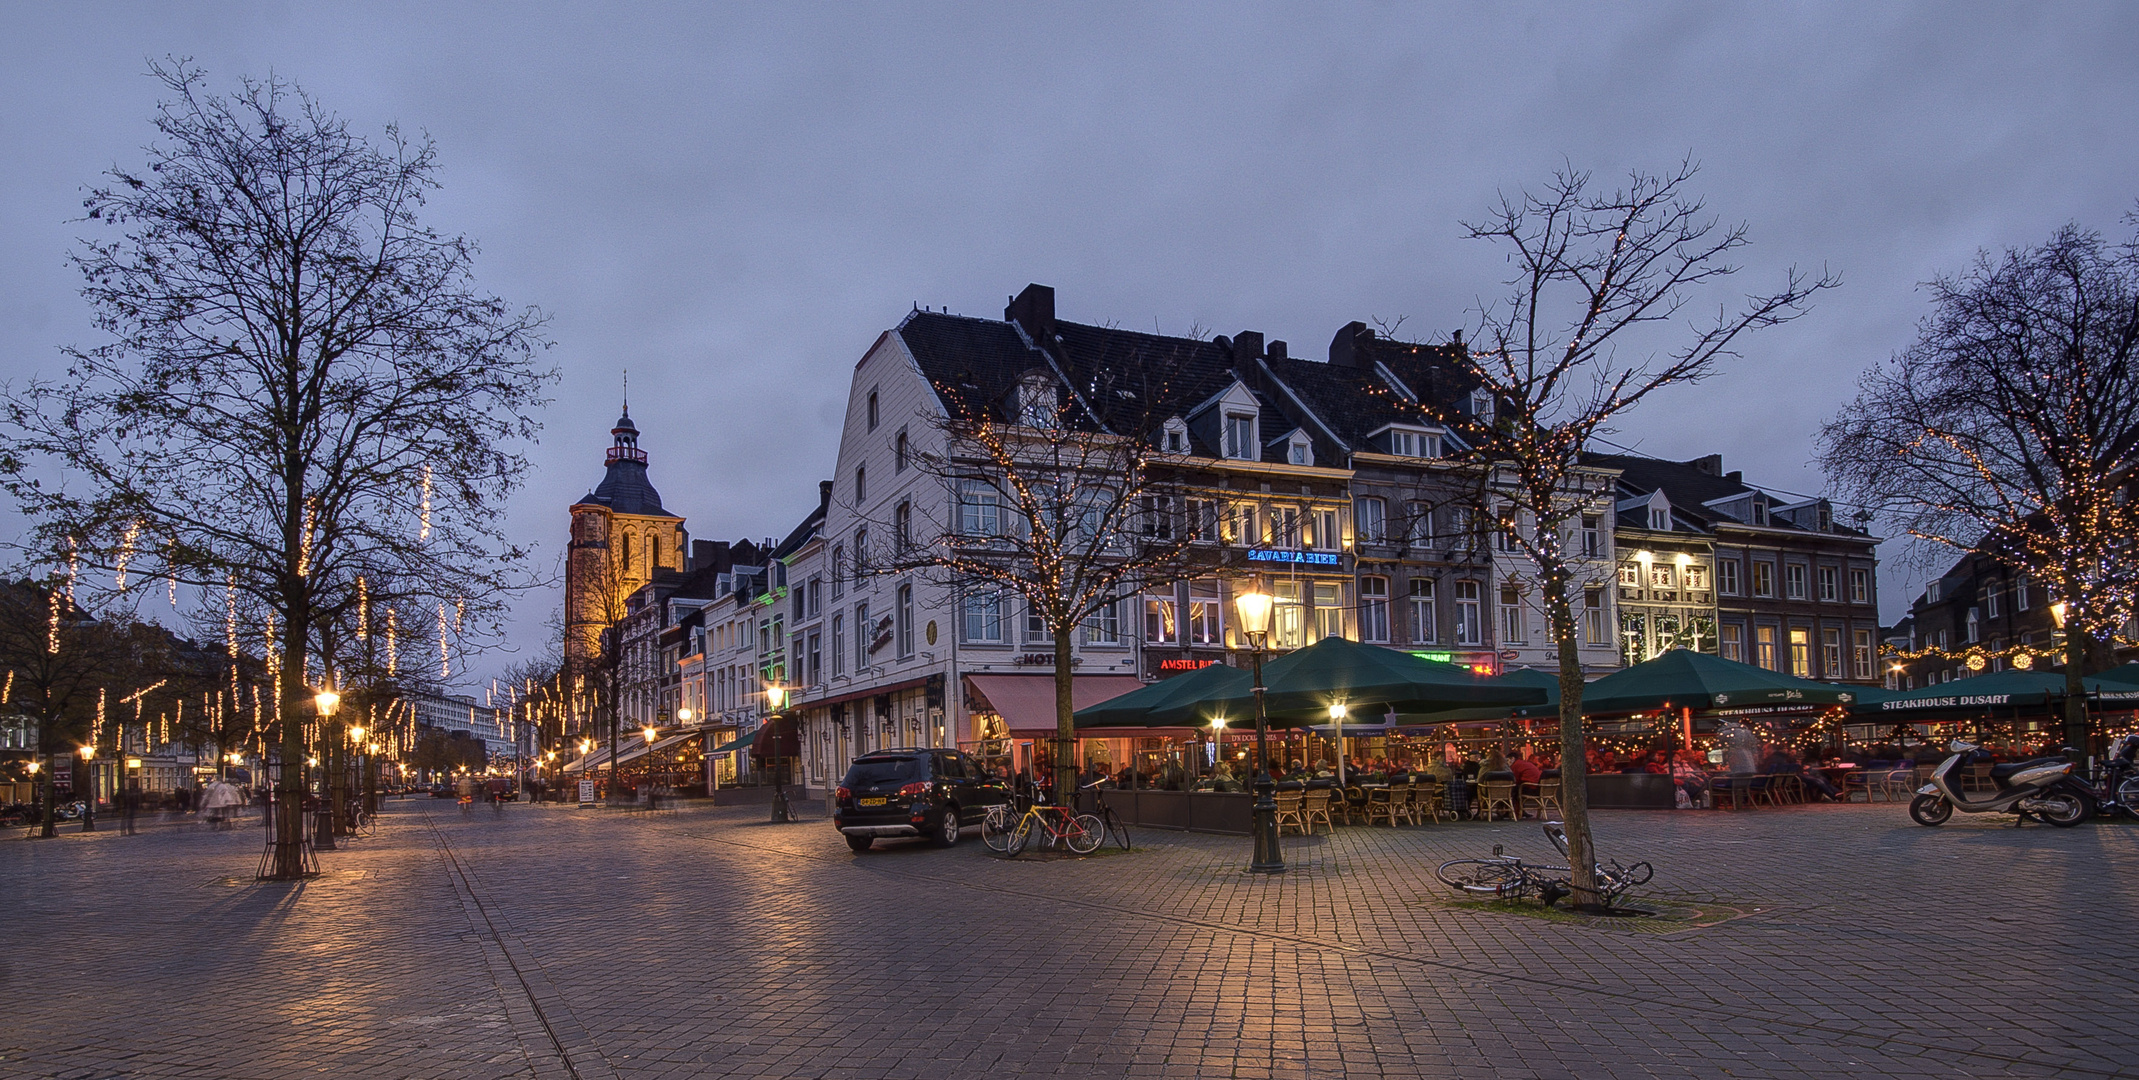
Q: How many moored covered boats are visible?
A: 0